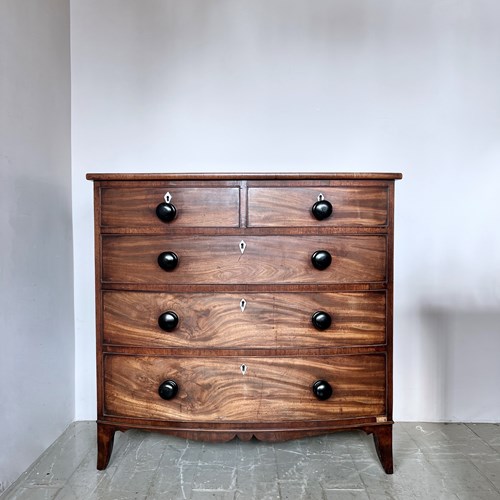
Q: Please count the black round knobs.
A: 8